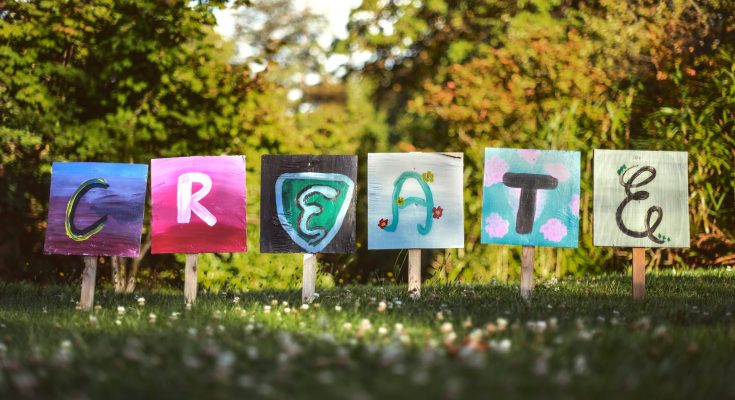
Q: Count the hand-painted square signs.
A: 6